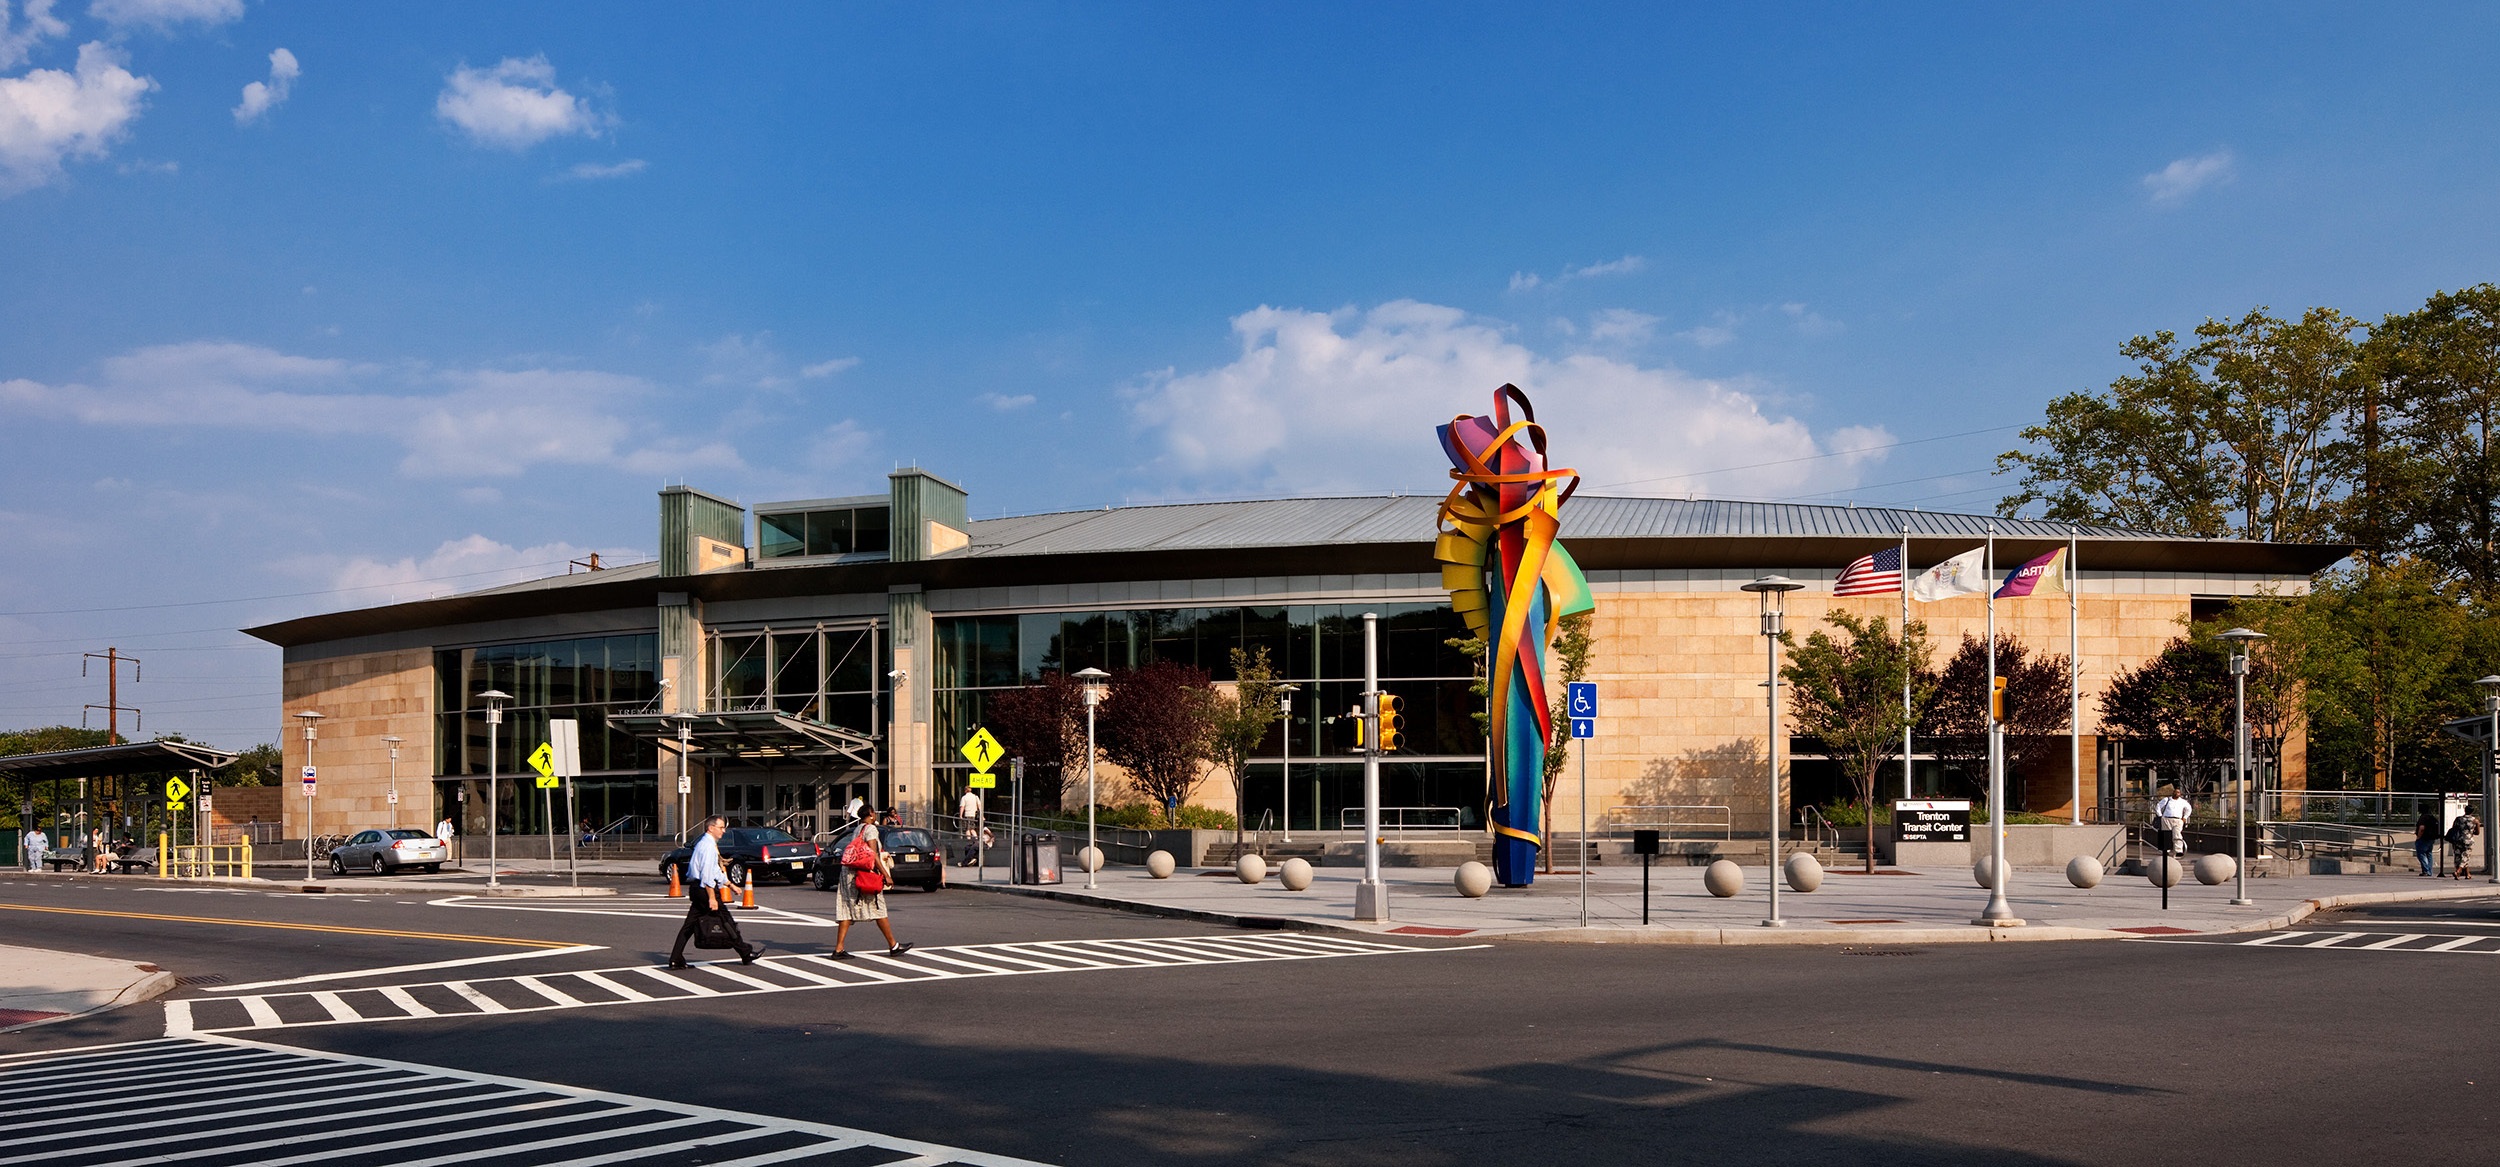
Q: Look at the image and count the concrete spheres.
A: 13